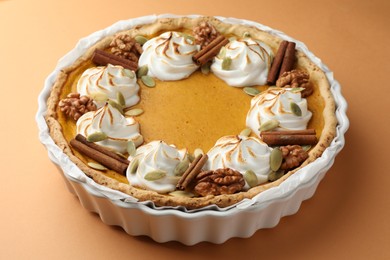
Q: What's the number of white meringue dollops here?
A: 7